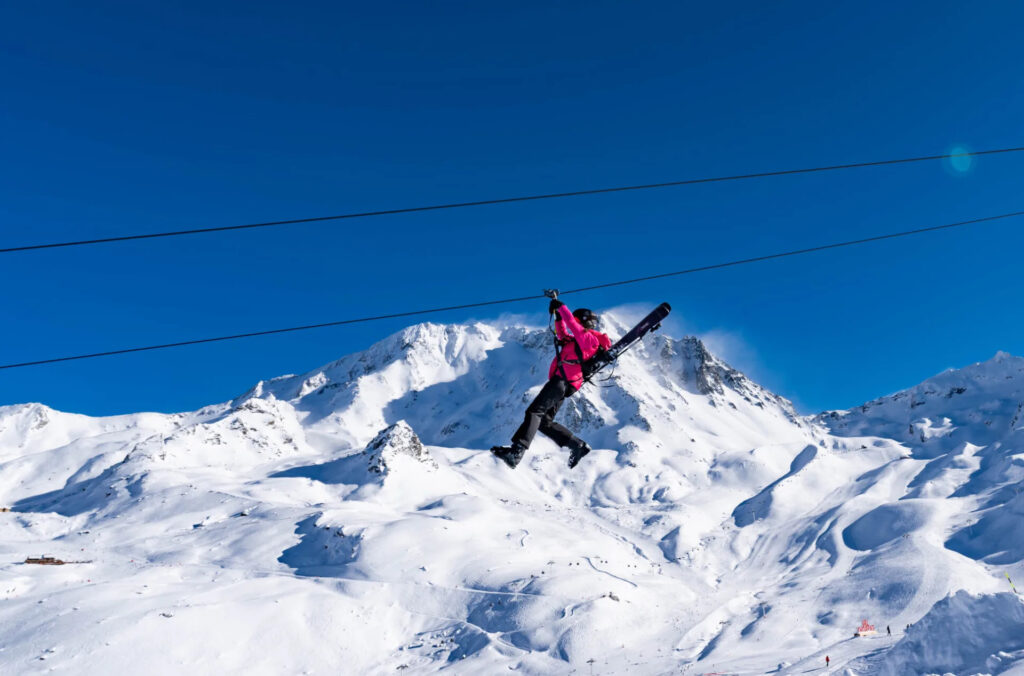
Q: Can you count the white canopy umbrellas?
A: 0